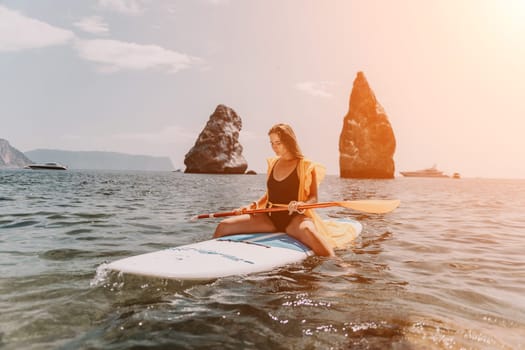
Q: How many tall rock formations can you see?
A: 2